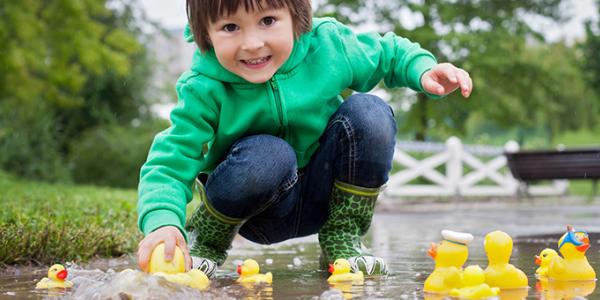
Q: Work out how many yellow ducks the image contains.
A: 9